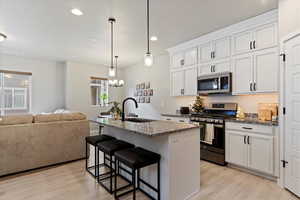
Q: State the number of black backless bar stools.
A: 3